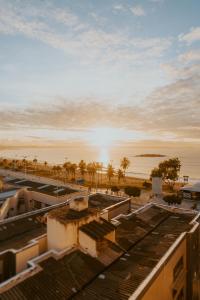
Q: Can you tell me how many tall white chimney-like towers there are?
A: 1